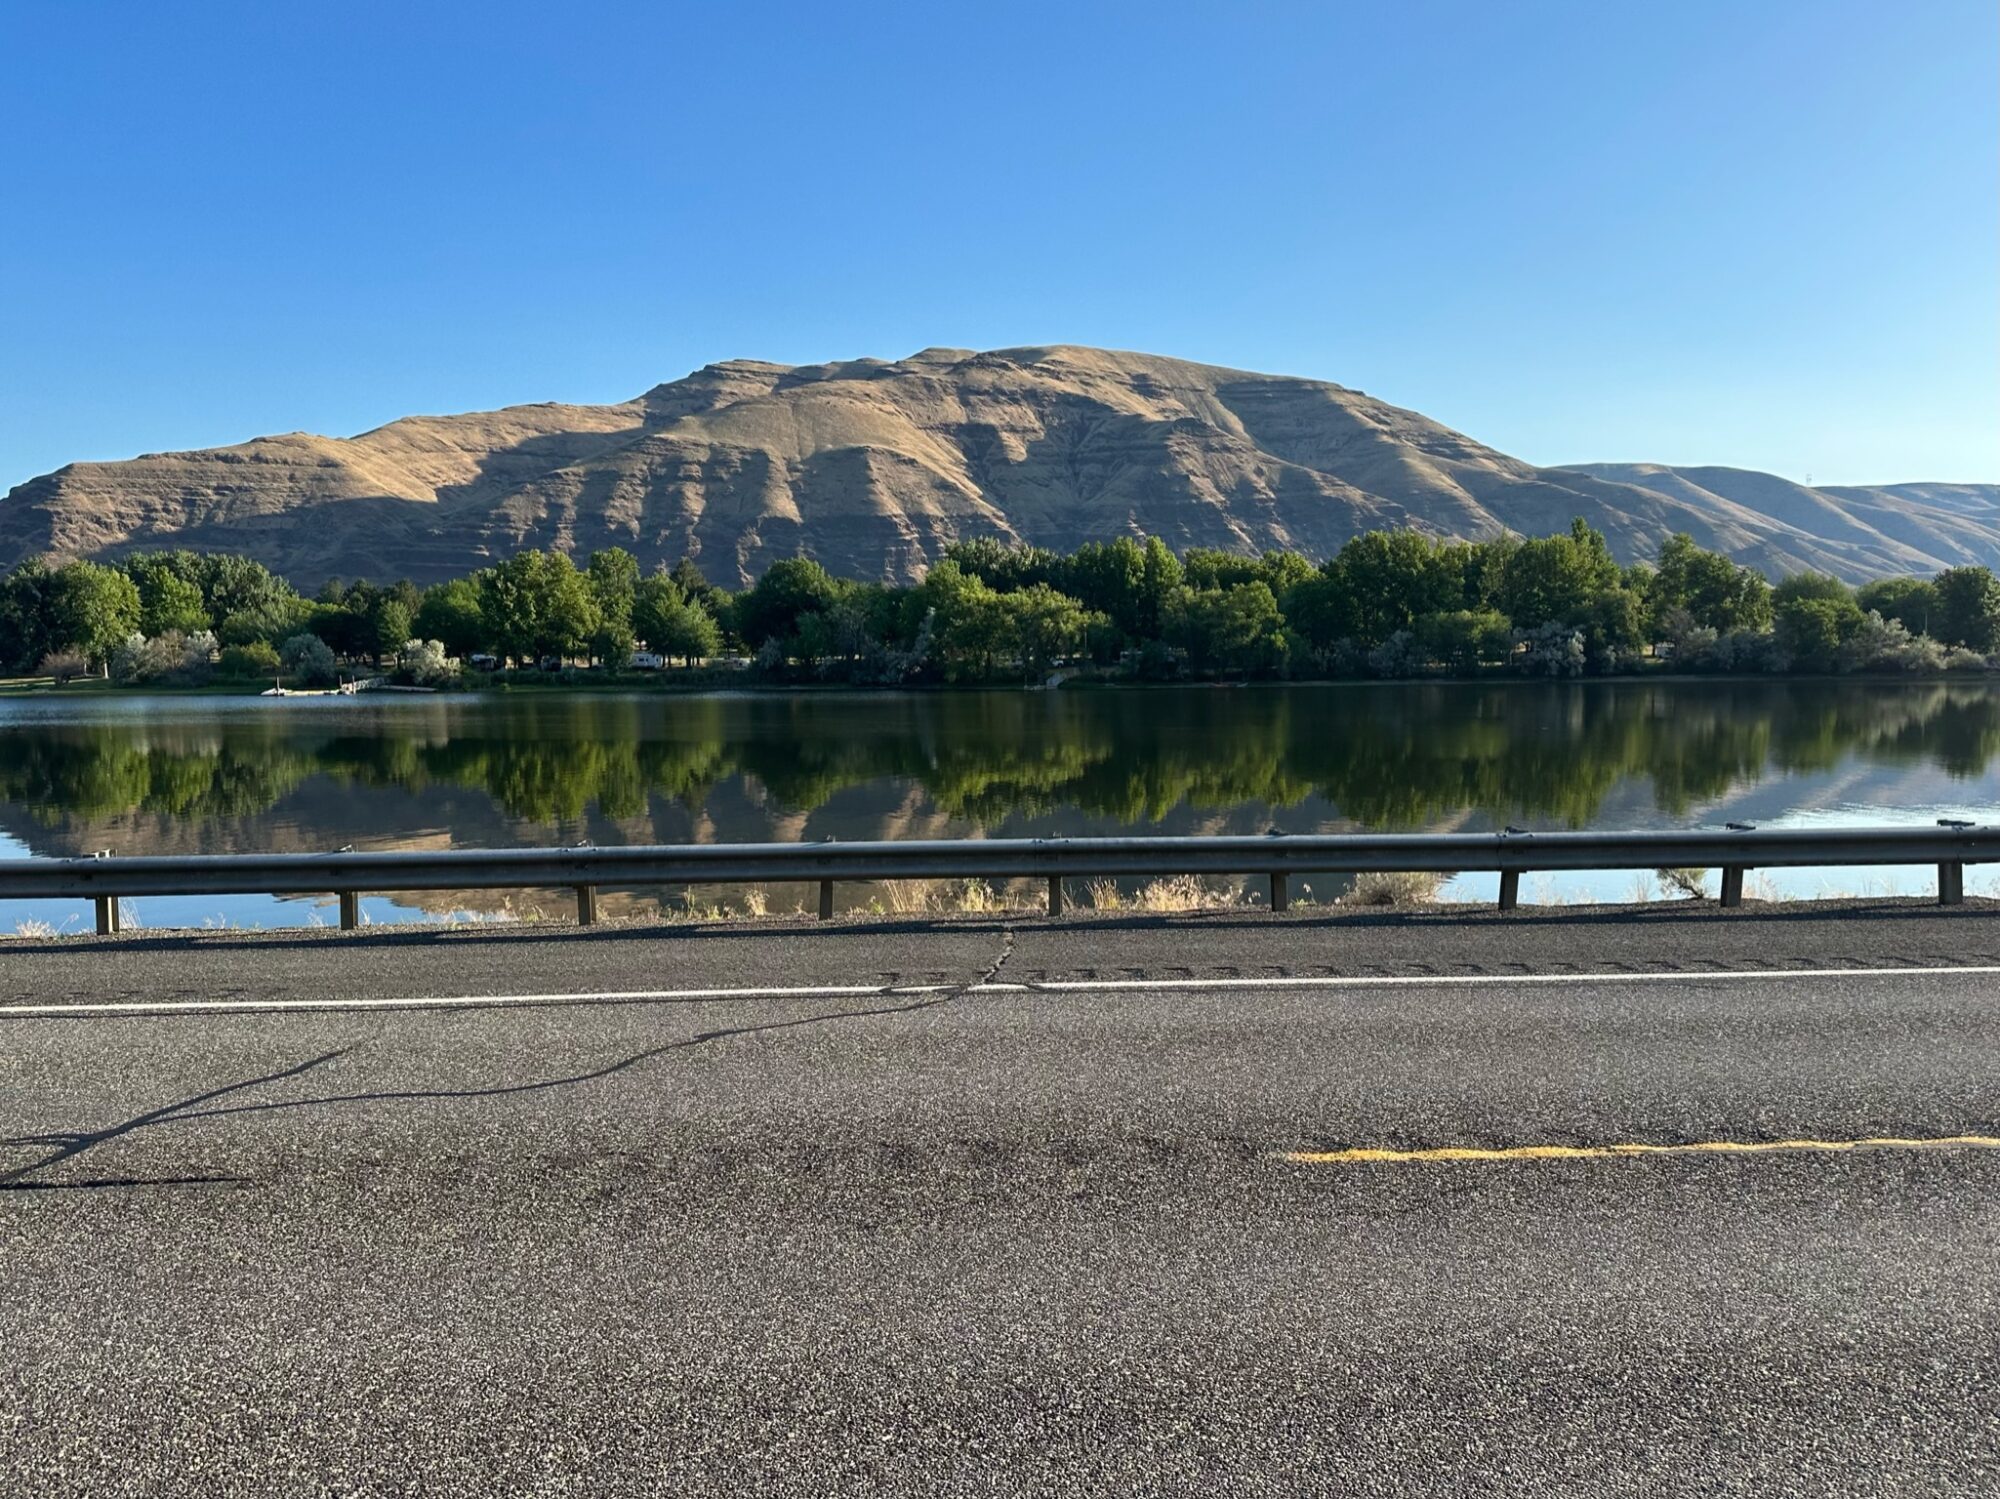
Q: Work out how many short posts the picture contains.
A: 9